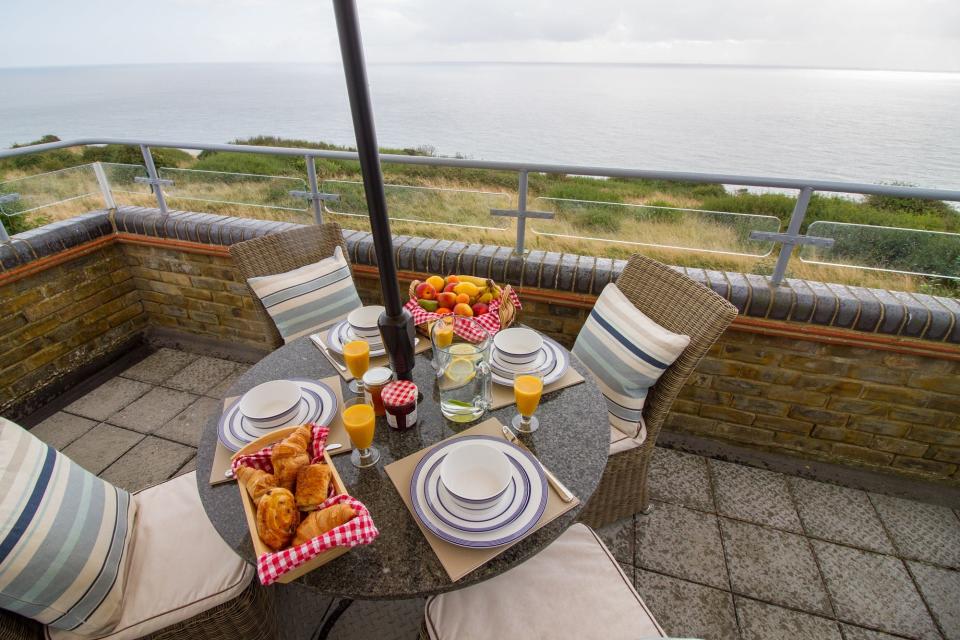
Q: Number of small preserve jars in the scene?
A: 2